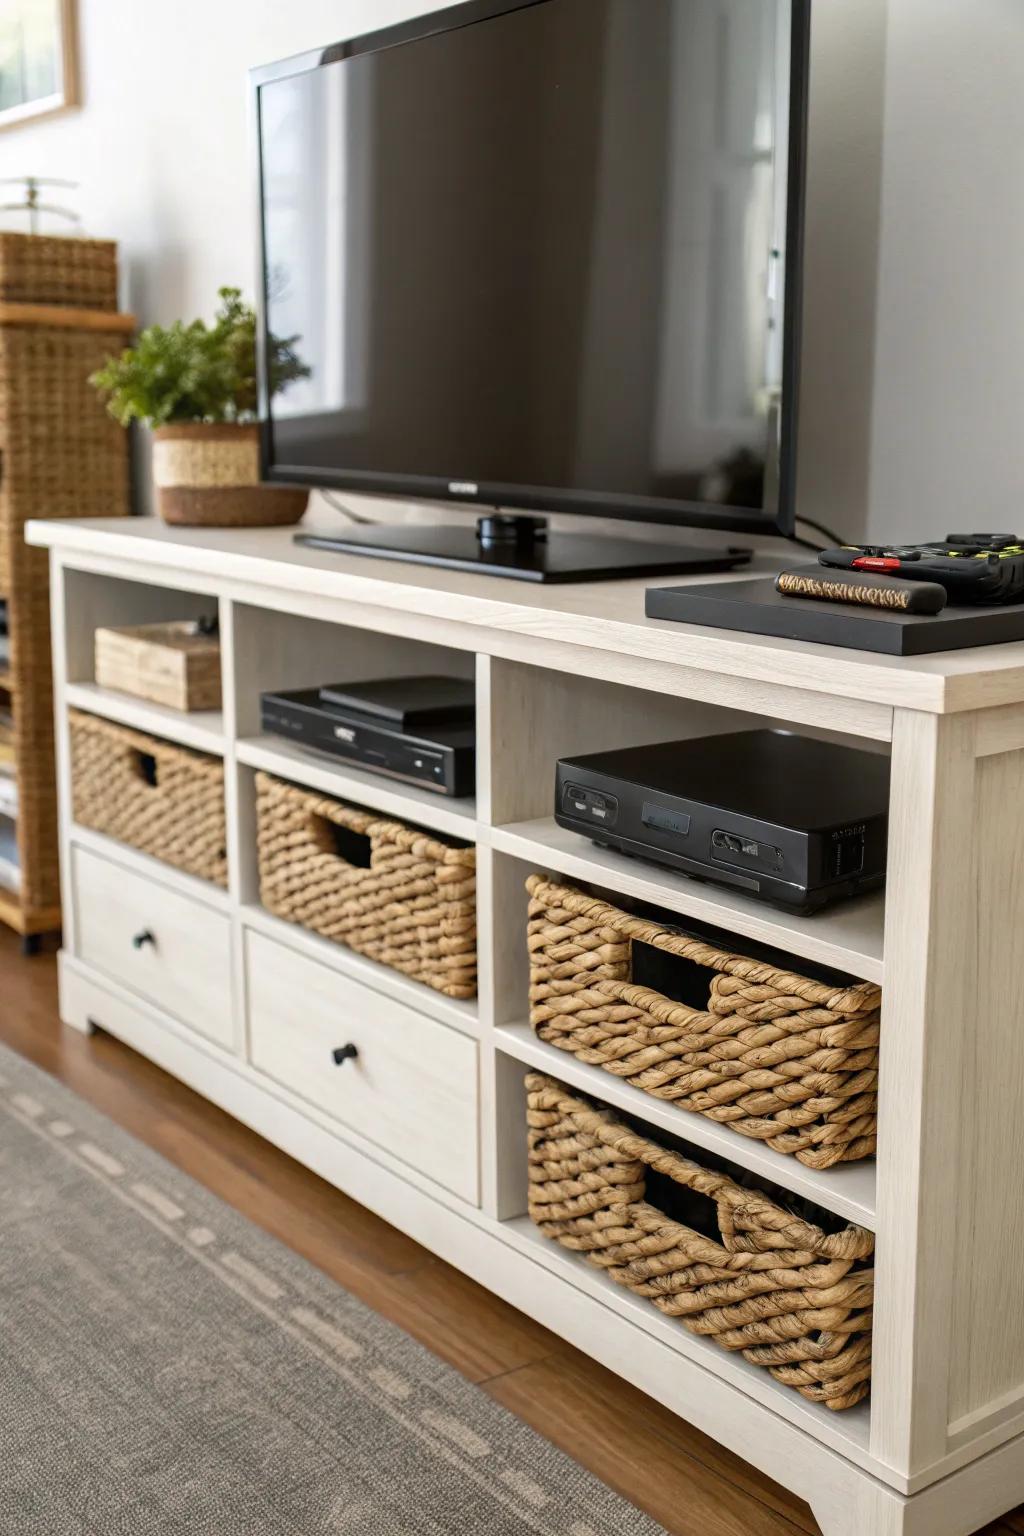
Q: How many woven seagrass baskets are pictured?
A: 4